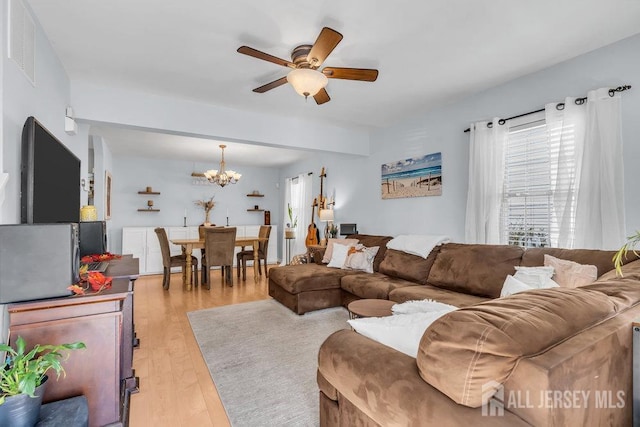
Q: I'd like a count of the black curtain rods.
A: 2